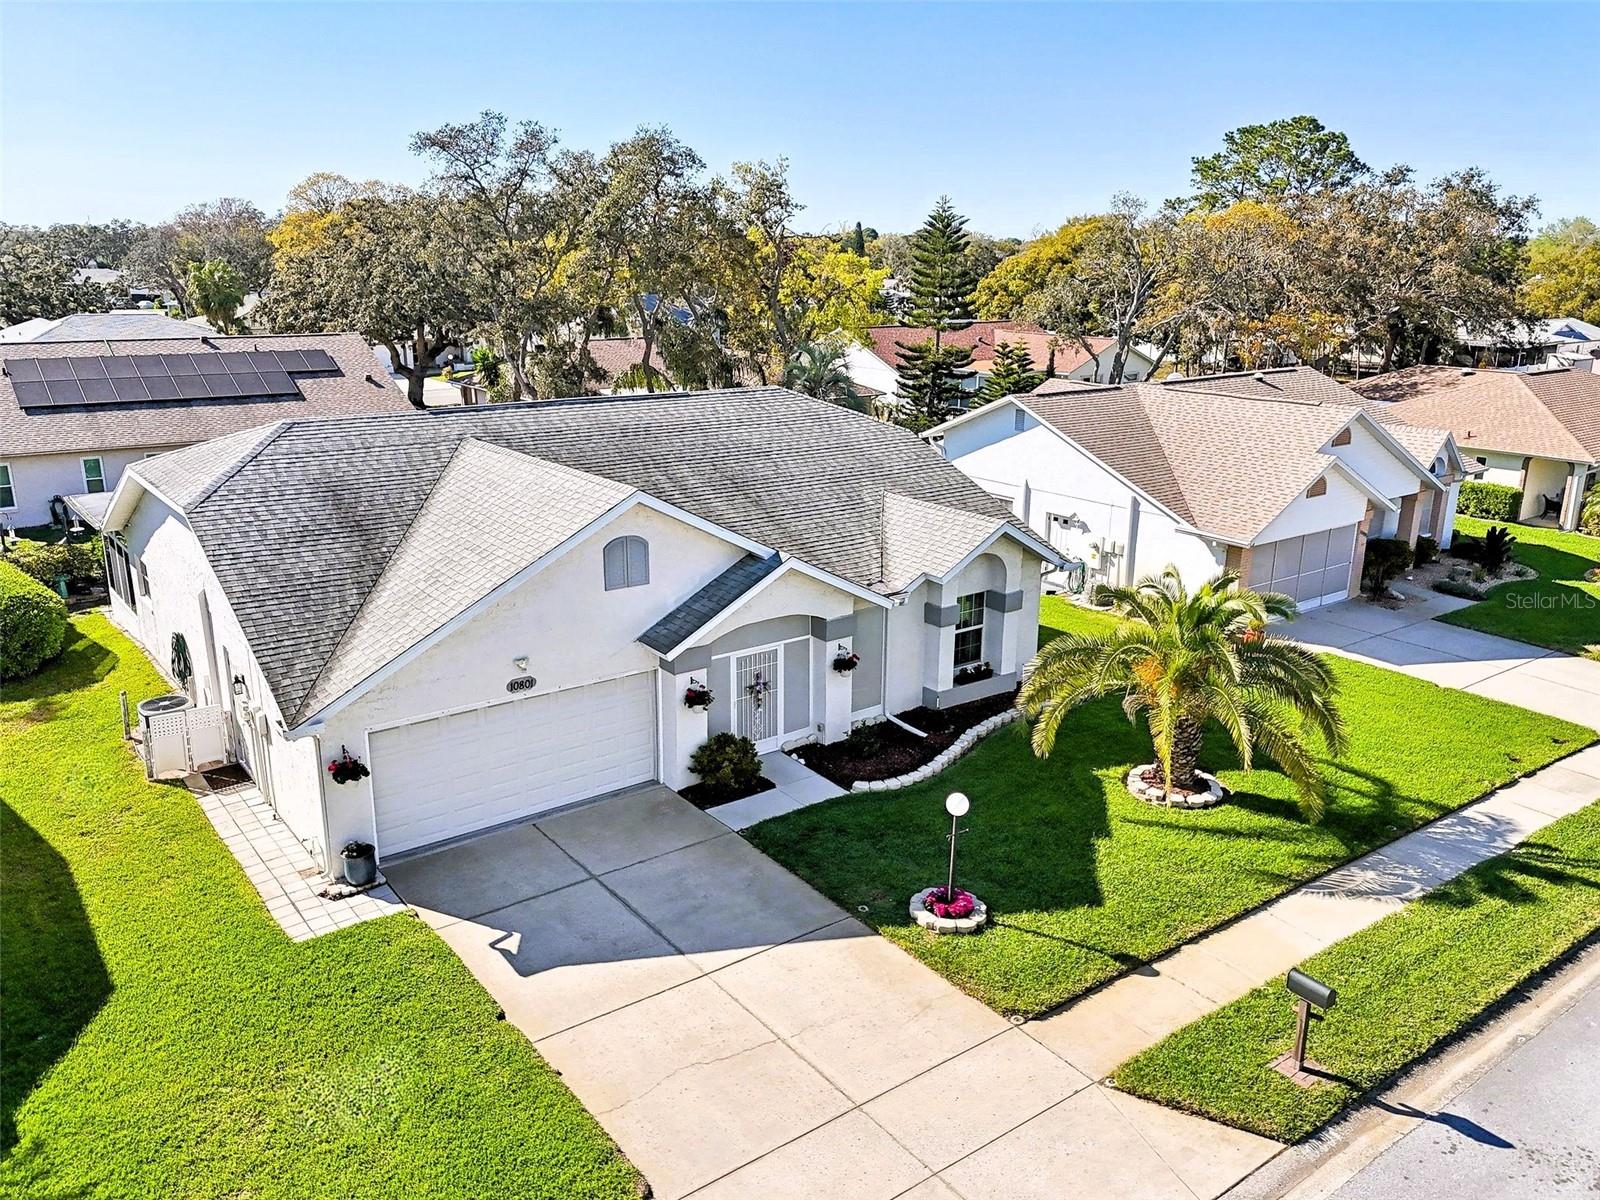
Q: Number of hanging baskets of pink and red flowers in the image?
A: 3